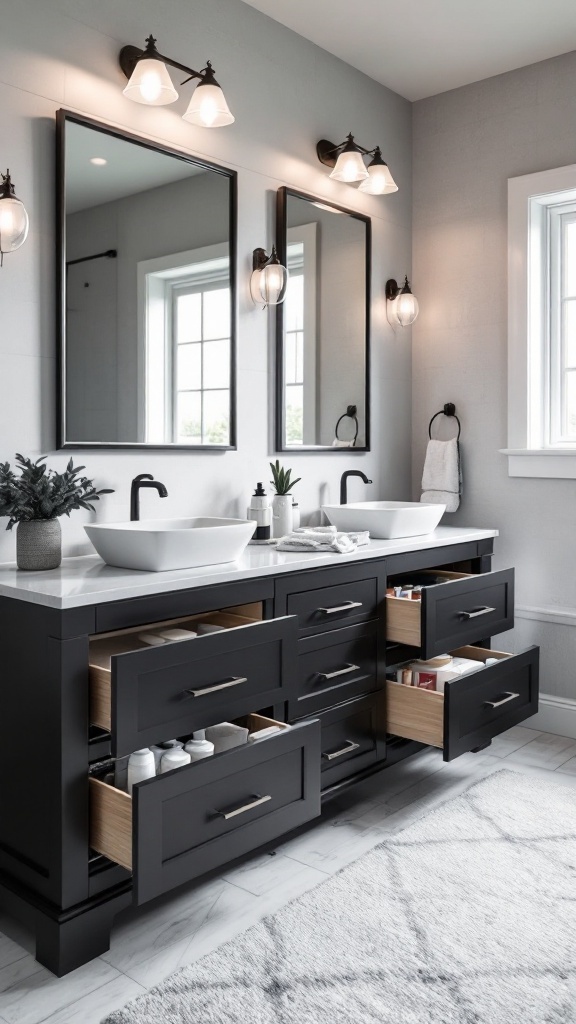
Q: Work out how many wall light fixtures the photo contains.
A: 5